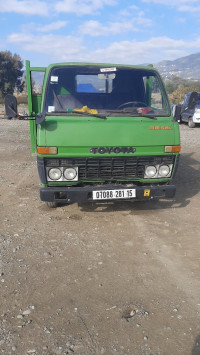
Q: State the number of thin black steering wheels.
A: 1